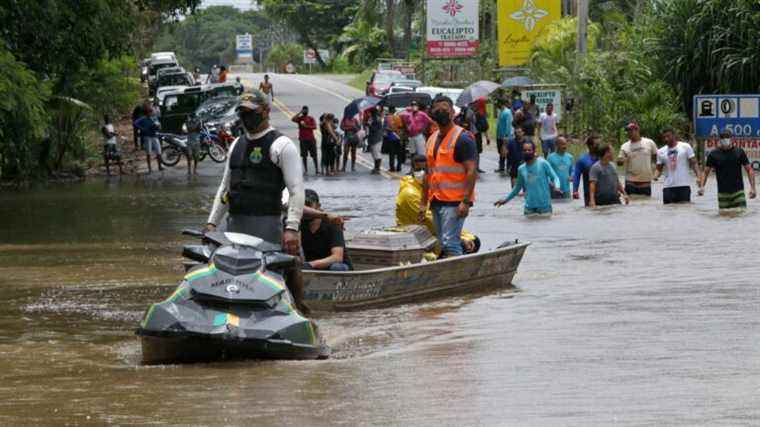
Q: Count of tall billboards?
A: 2